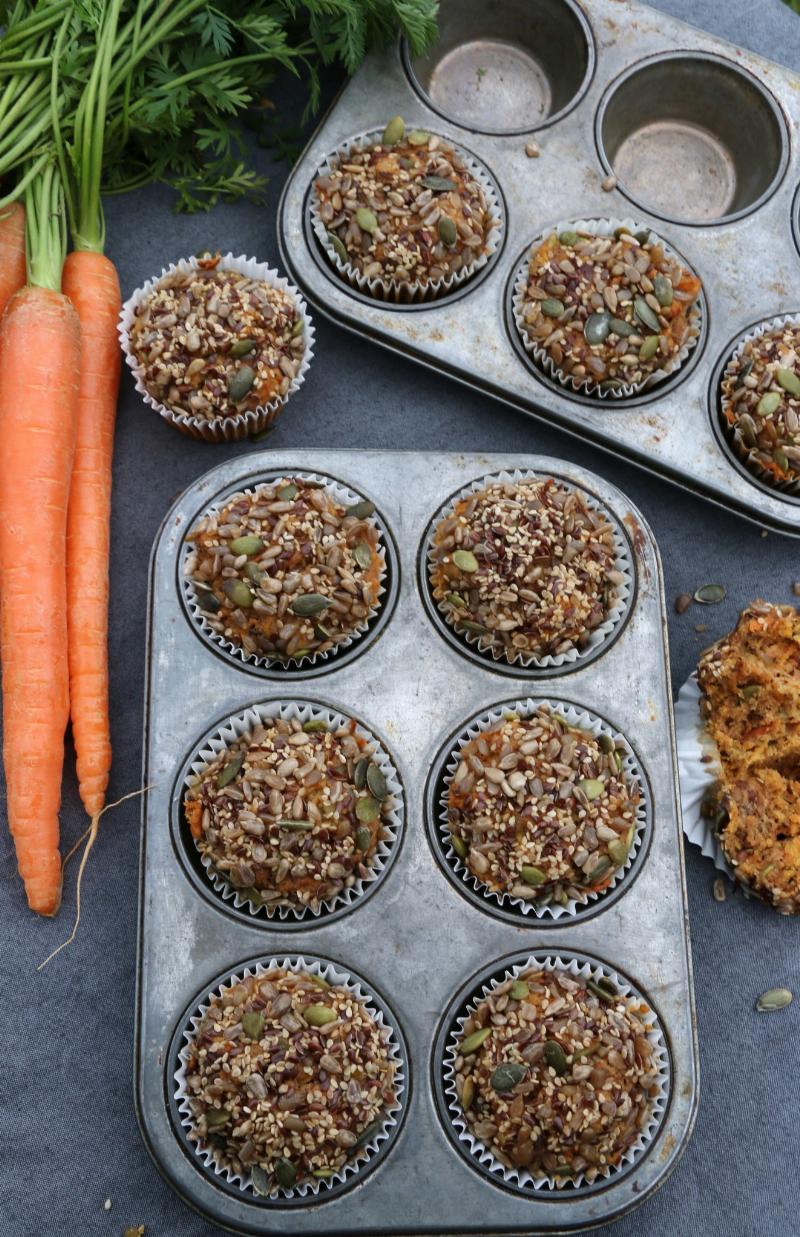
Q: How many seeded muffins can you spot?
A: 11